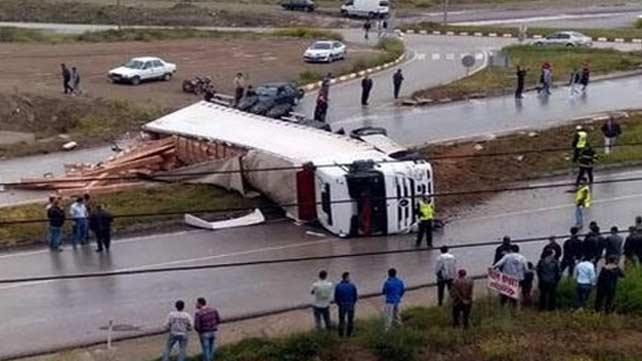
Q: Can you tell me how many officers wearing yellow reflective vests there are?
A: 3